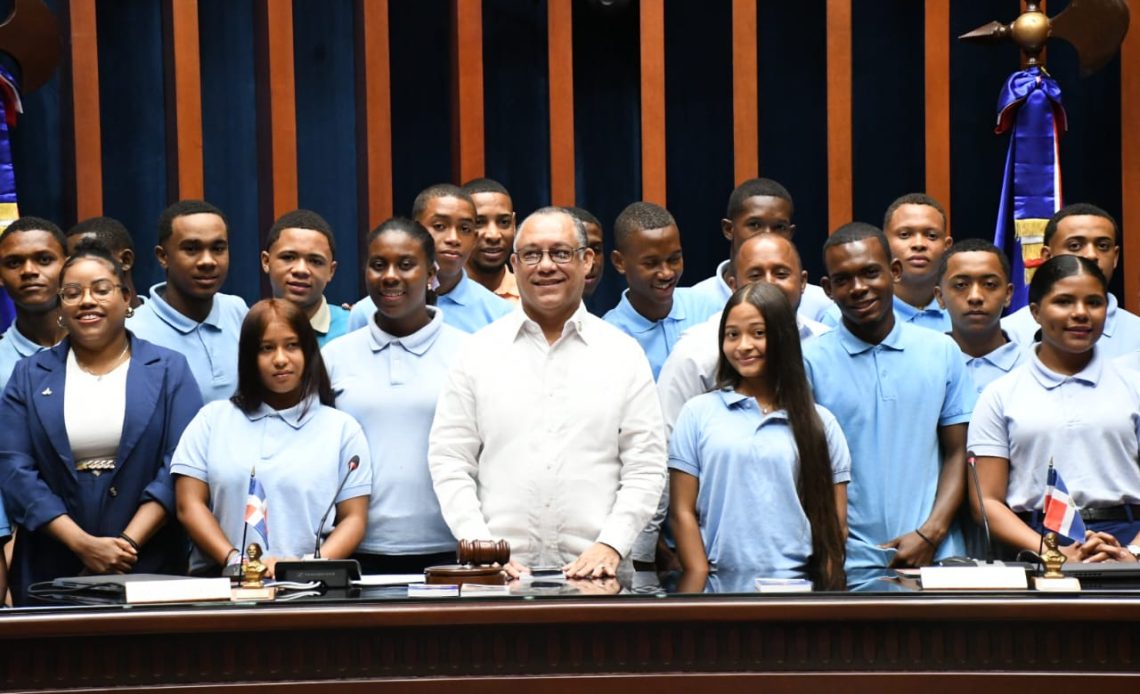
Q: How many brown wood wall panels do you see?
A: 12